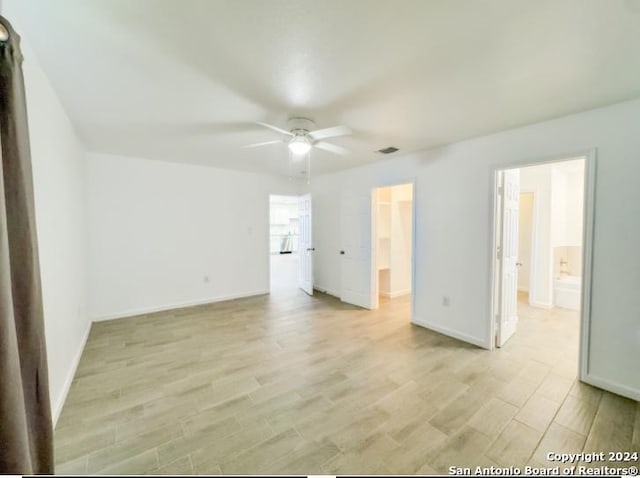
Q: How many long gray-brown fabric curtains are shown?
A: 1